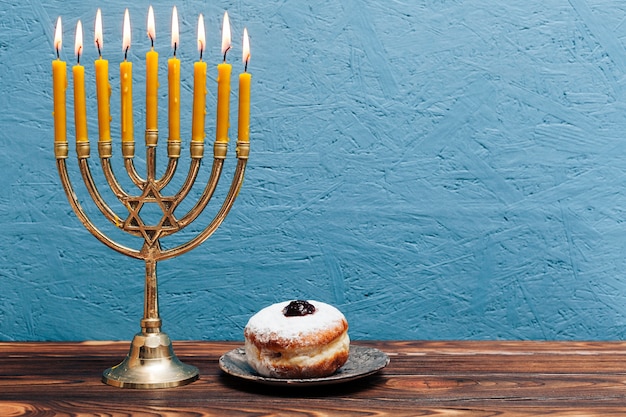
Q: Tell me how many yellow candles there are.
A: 9